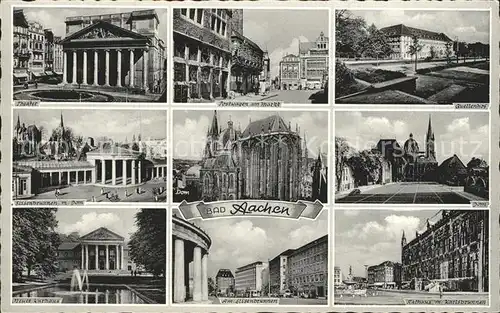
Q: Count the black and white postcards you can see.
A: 9